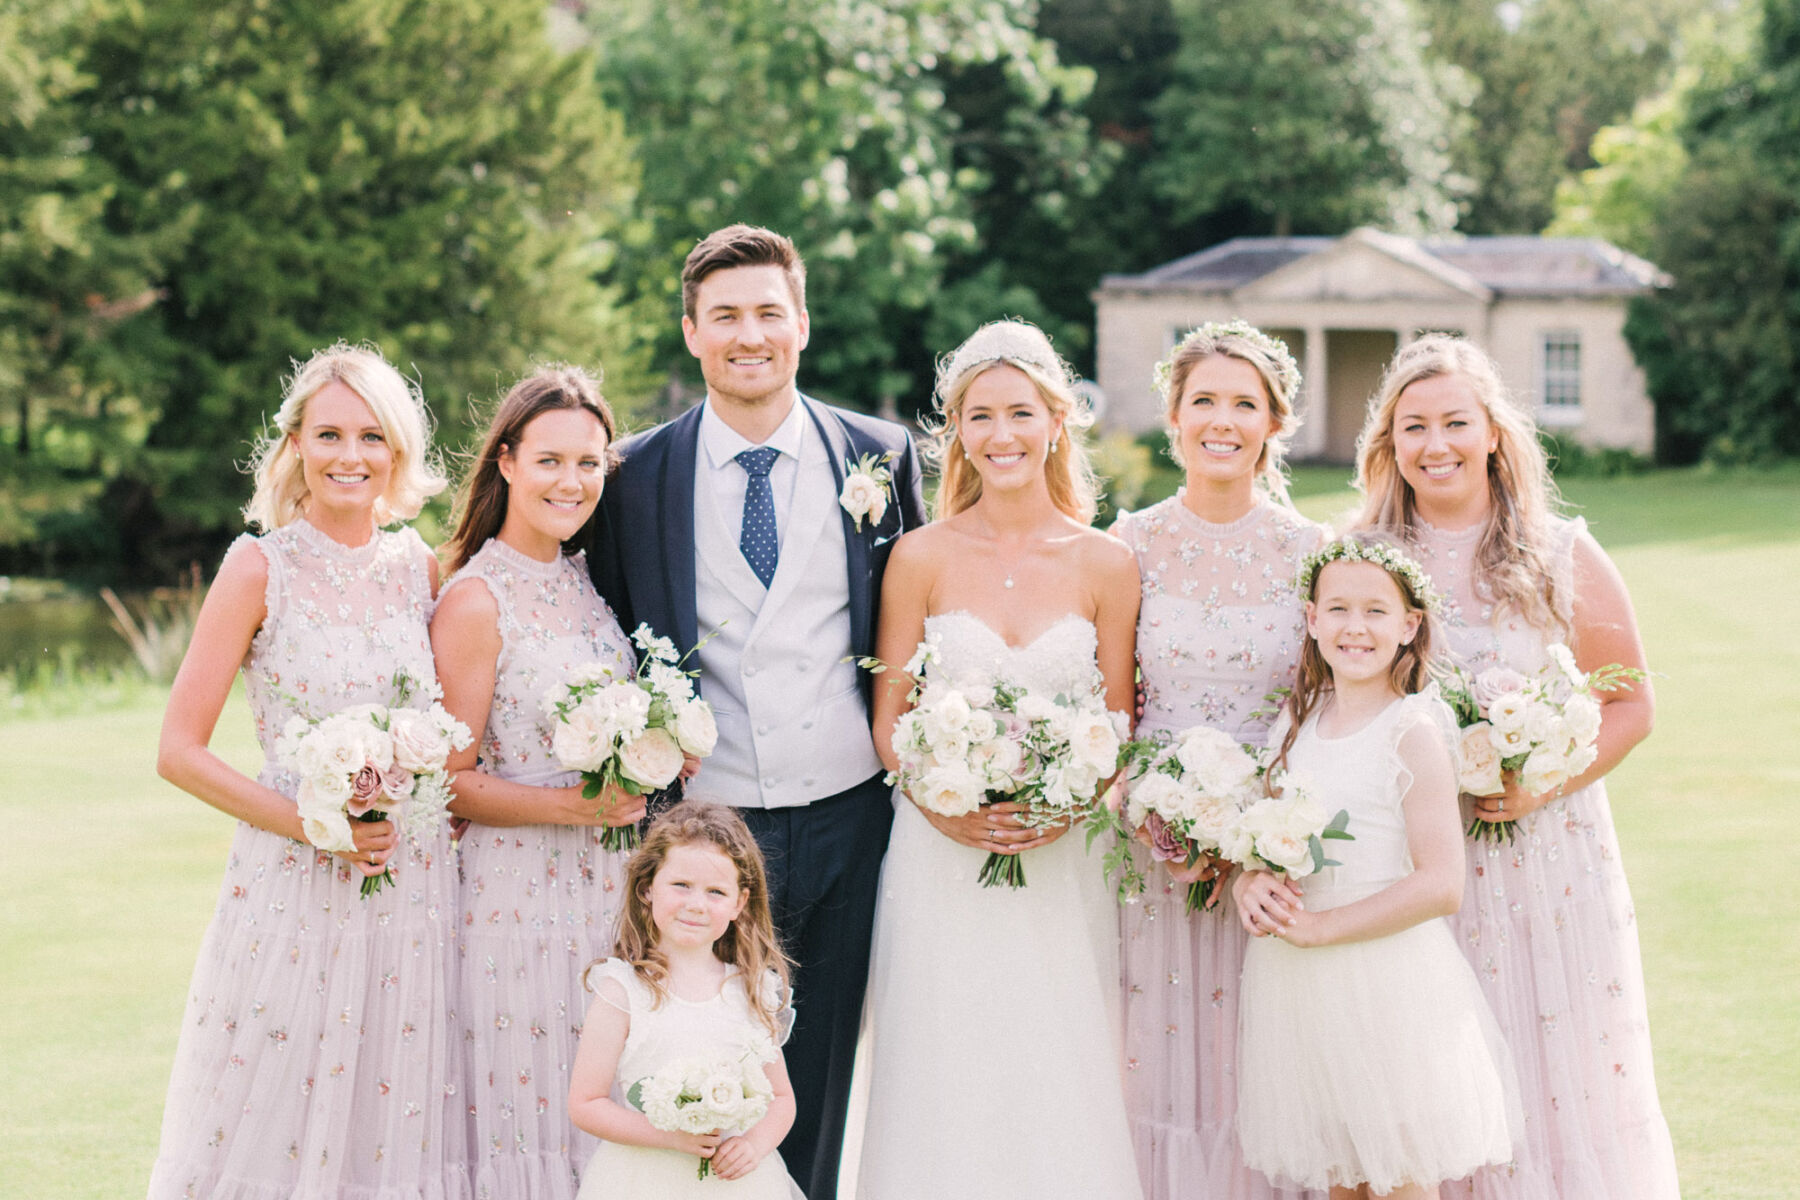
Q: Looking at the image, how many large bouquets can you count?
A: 5